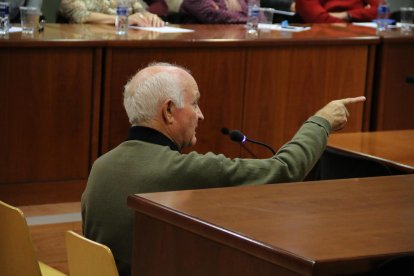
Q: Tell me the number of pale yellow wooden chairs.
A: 2